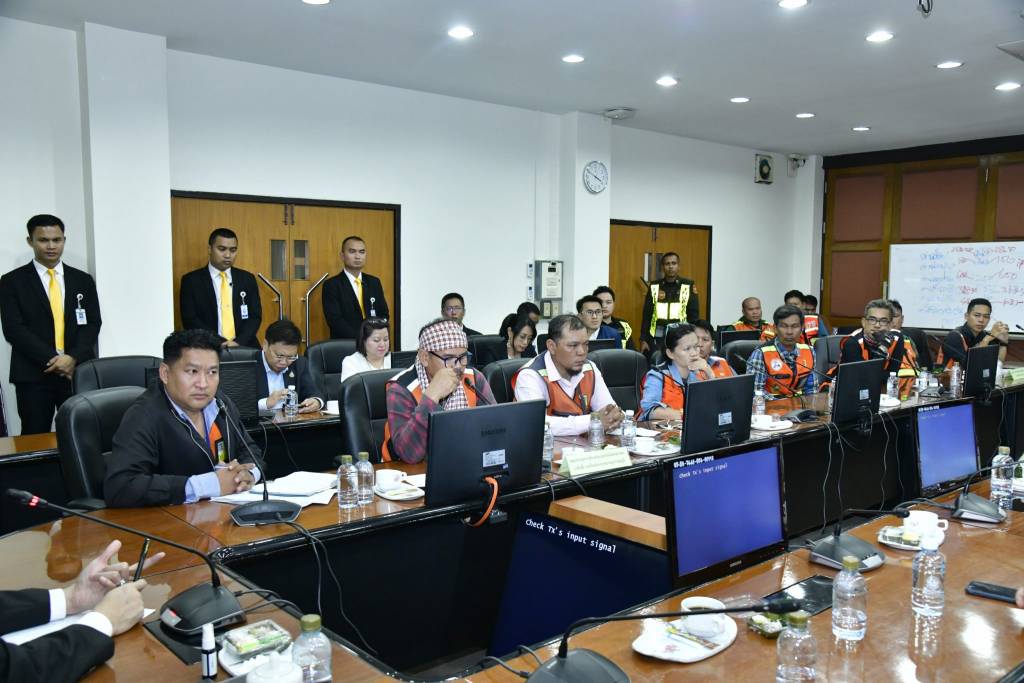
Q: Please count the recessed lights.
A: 11